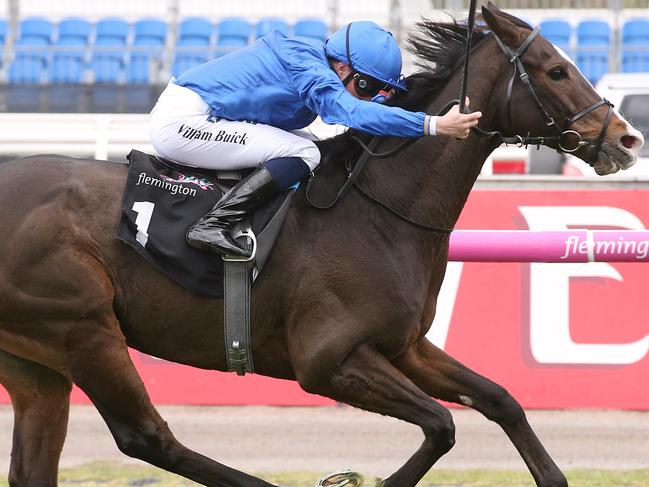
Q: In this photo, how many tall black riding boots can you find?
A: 1